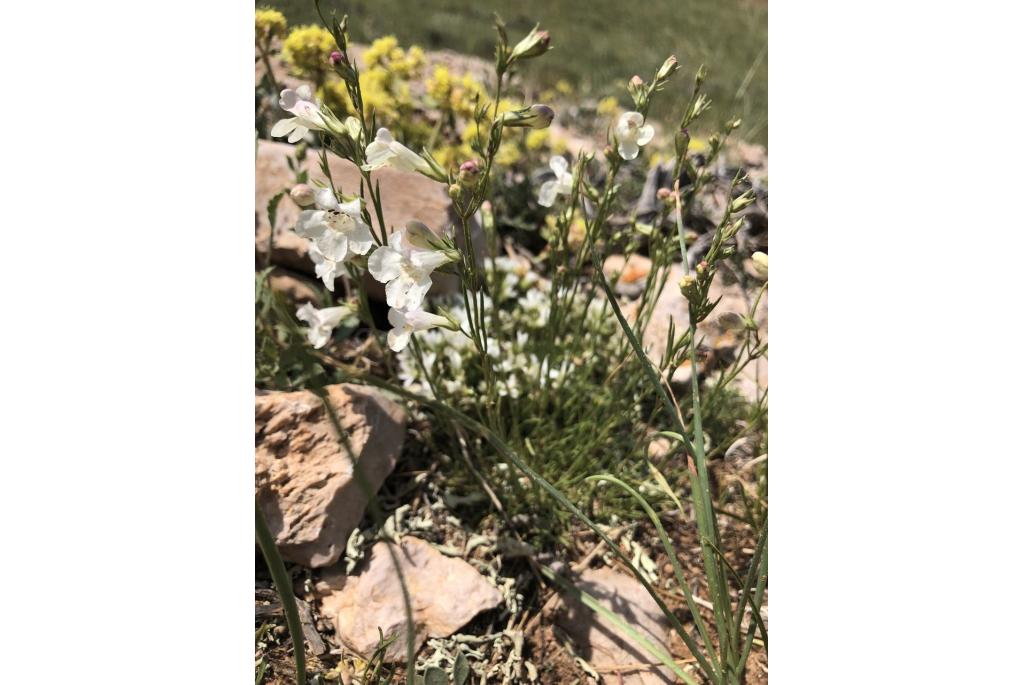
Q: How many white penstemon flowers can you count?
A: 9